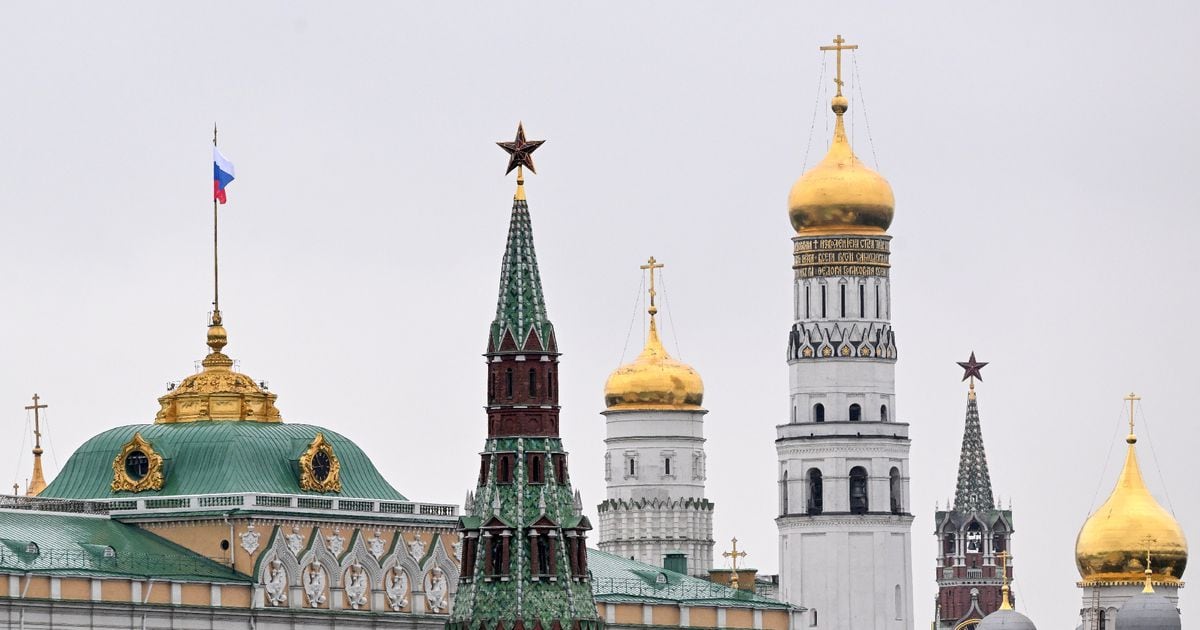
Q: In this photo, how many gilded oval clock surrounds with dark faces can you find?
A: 2